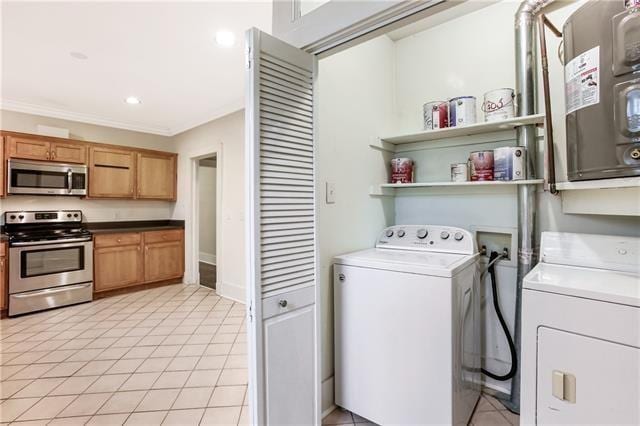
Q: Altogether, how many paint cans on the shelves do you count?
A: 7